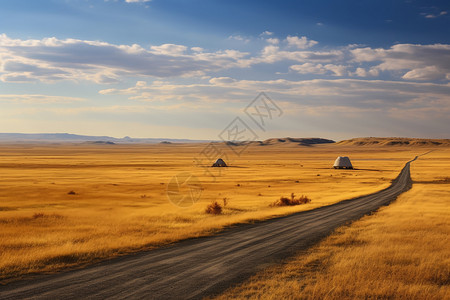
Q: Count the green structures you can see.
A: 0